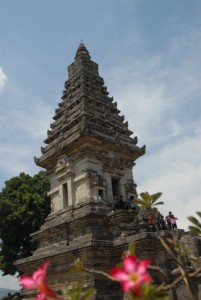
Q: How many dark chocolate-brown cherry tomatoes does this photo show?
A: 0